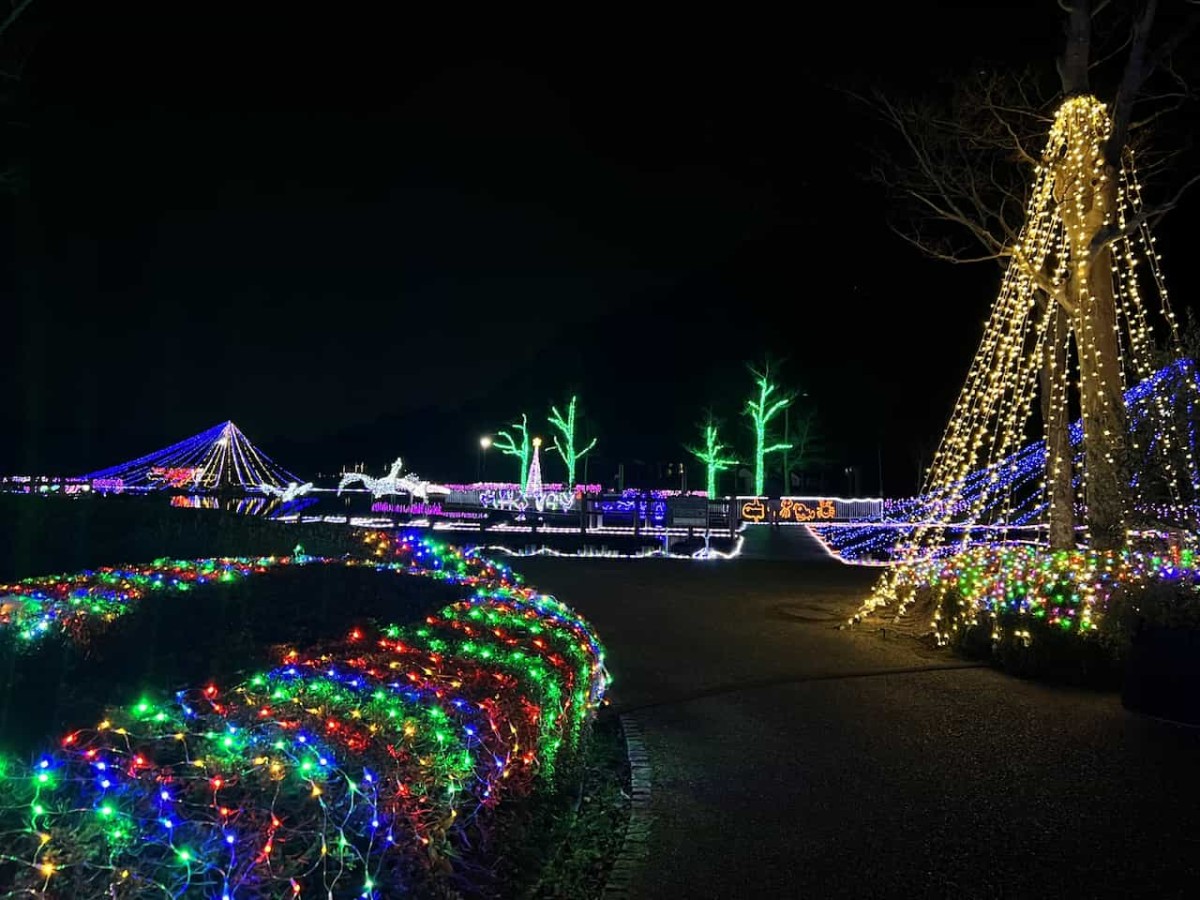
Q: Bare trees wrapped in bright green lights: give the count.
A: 4